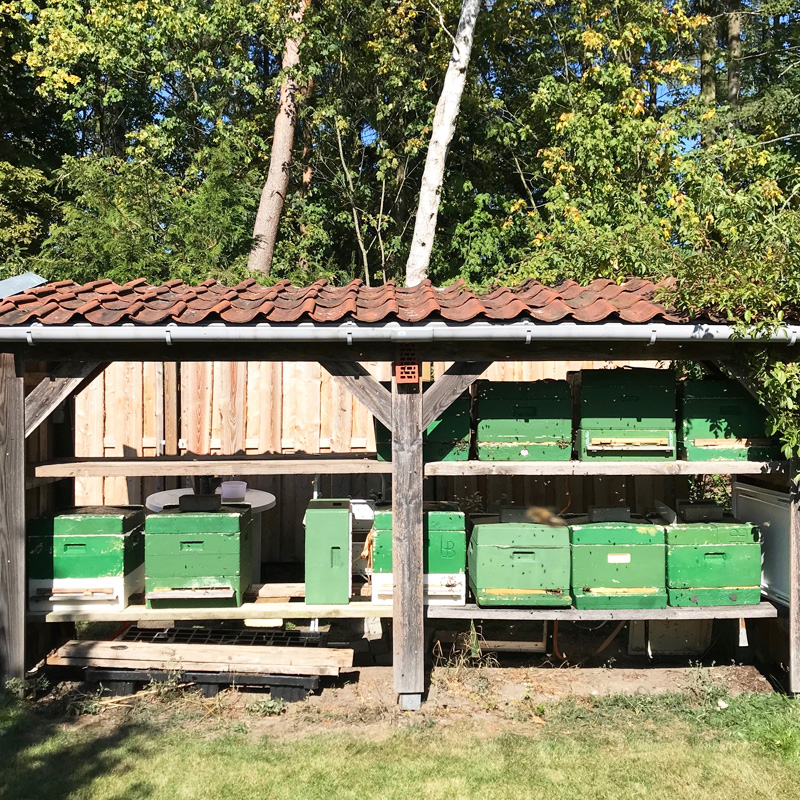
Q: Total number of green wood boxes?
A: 11